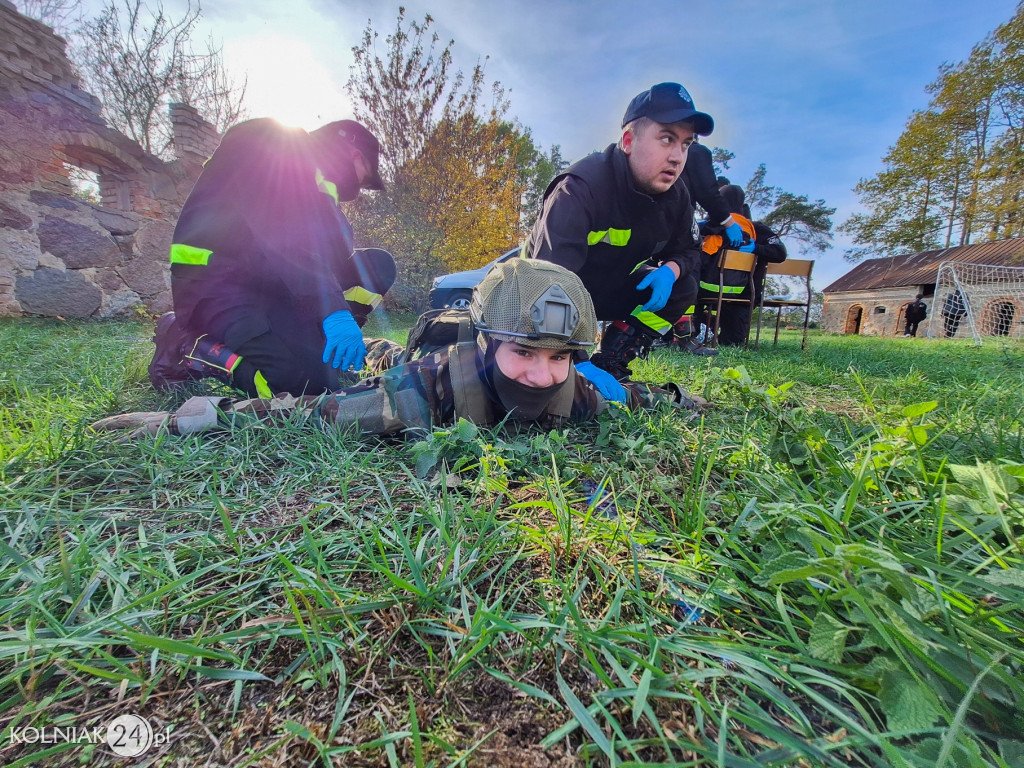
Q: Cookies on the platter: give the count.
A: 0